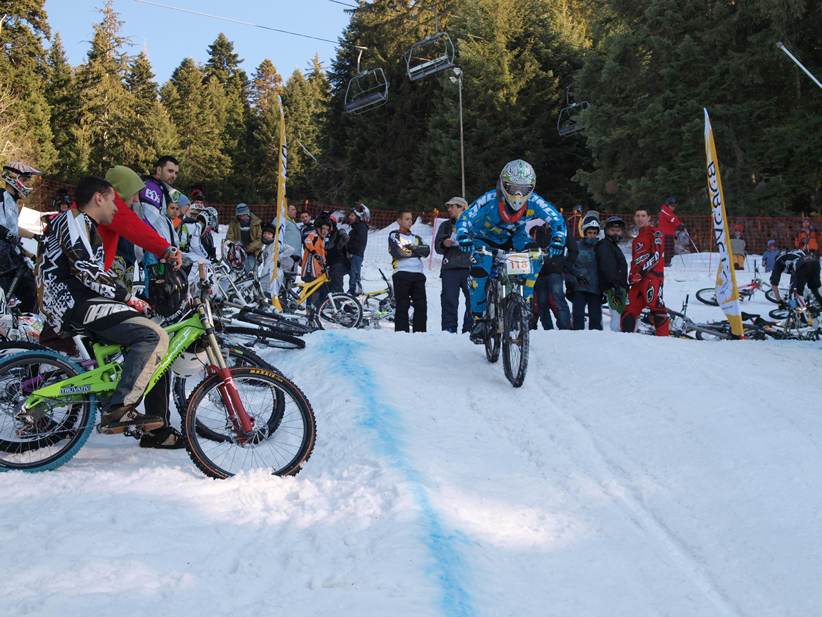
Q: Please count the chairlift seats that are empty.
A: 3